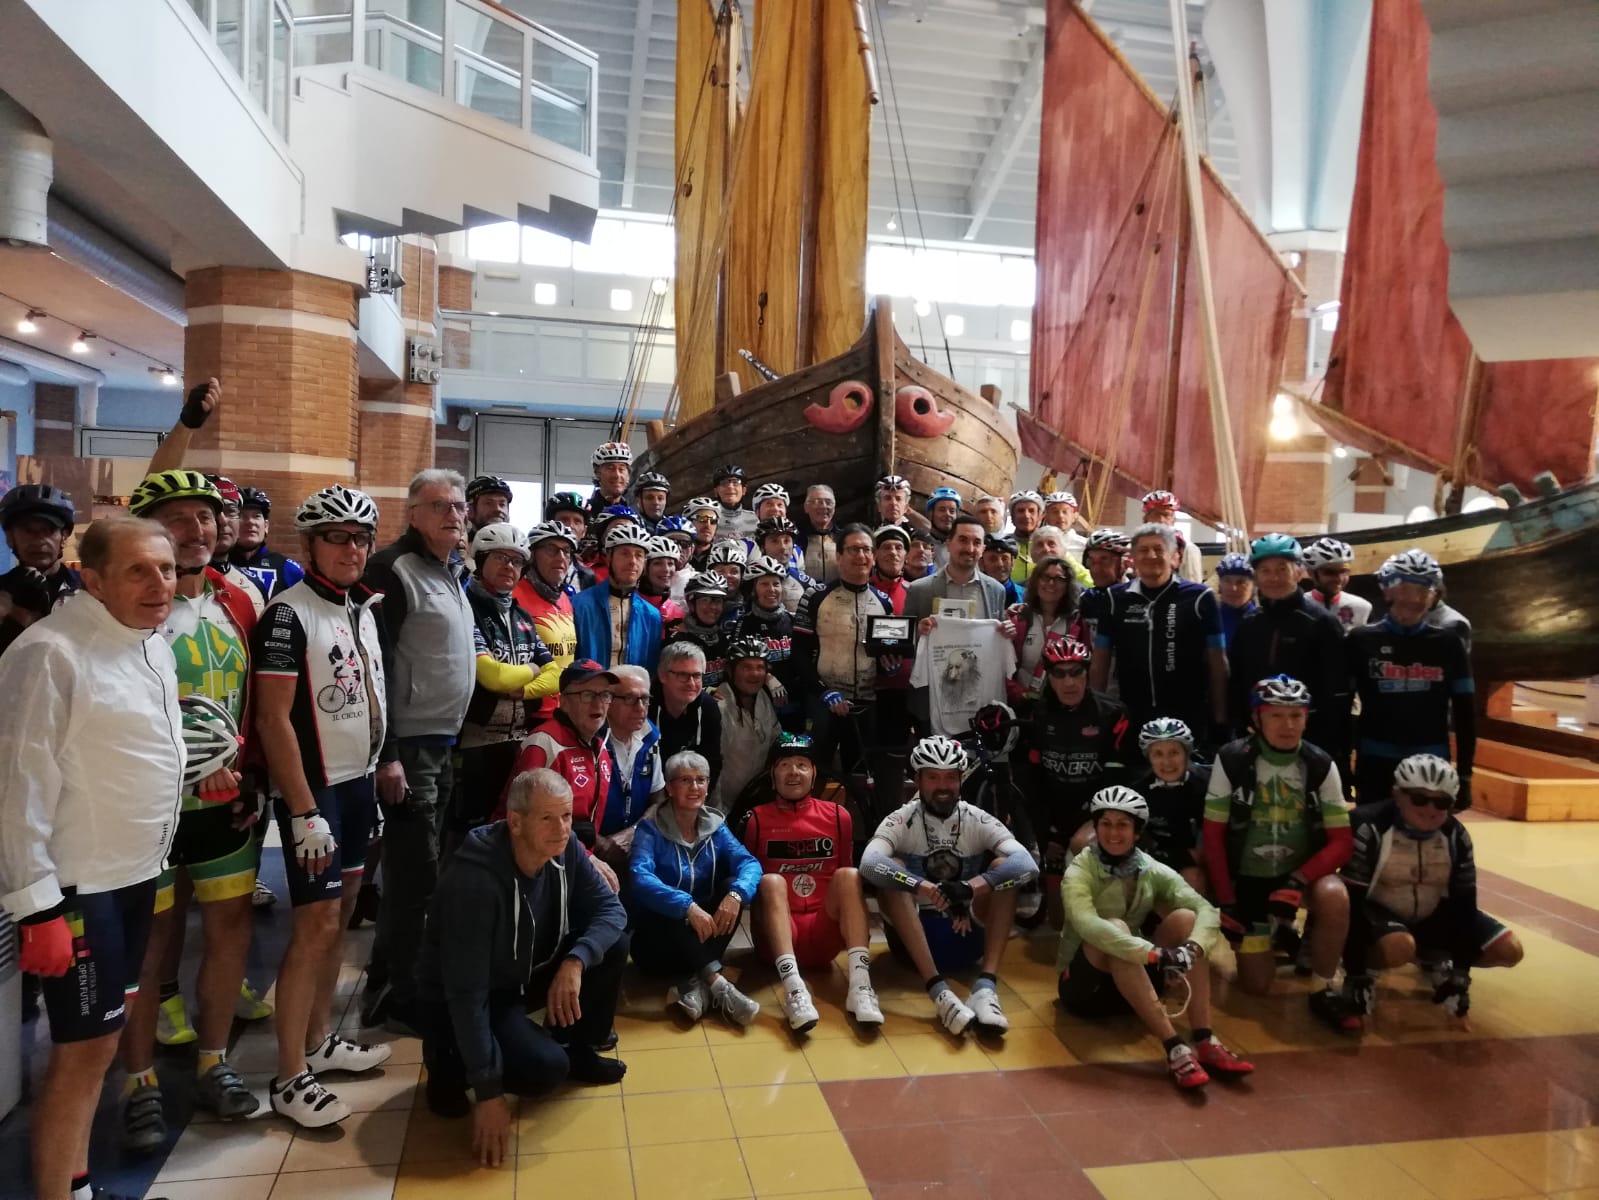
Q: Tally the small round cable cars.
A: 0